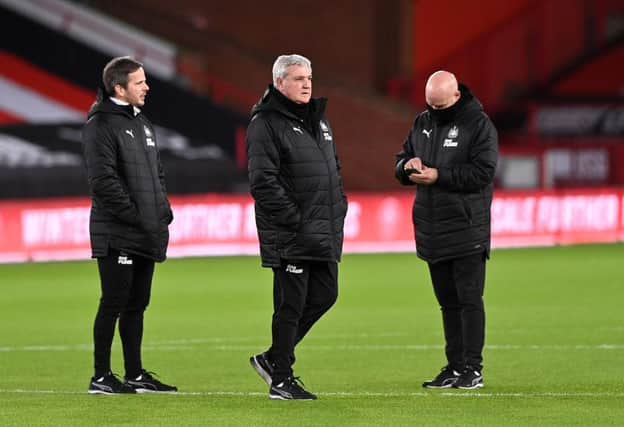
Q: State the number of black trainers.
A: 6